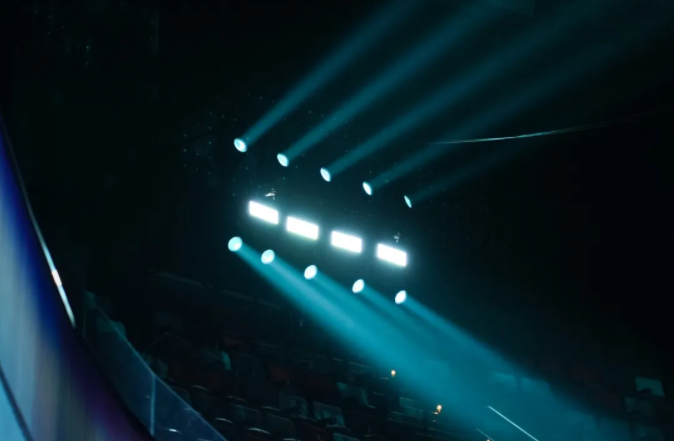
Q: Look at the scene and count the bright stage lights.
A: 14